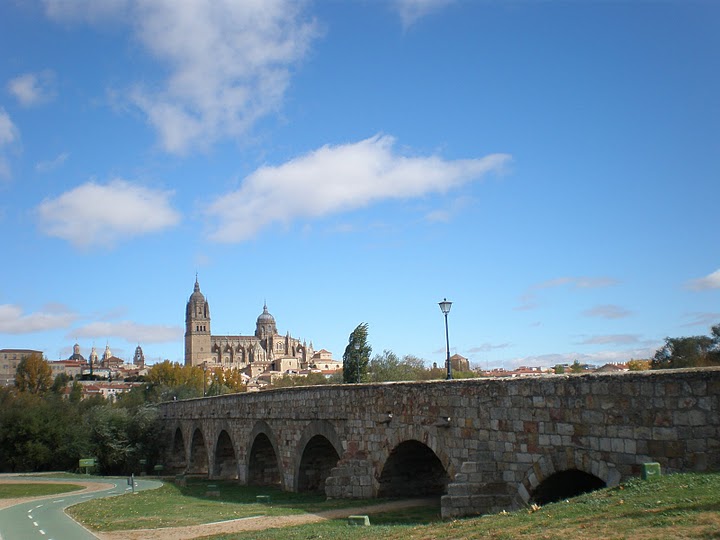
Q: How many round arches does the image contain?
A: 7